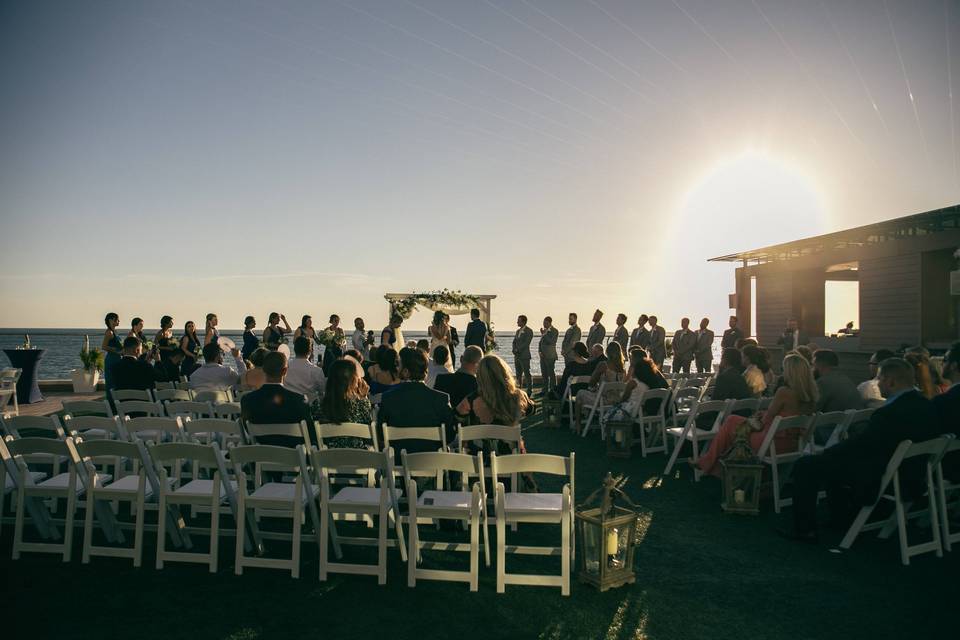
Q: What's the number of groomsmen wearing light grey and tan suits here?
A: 10